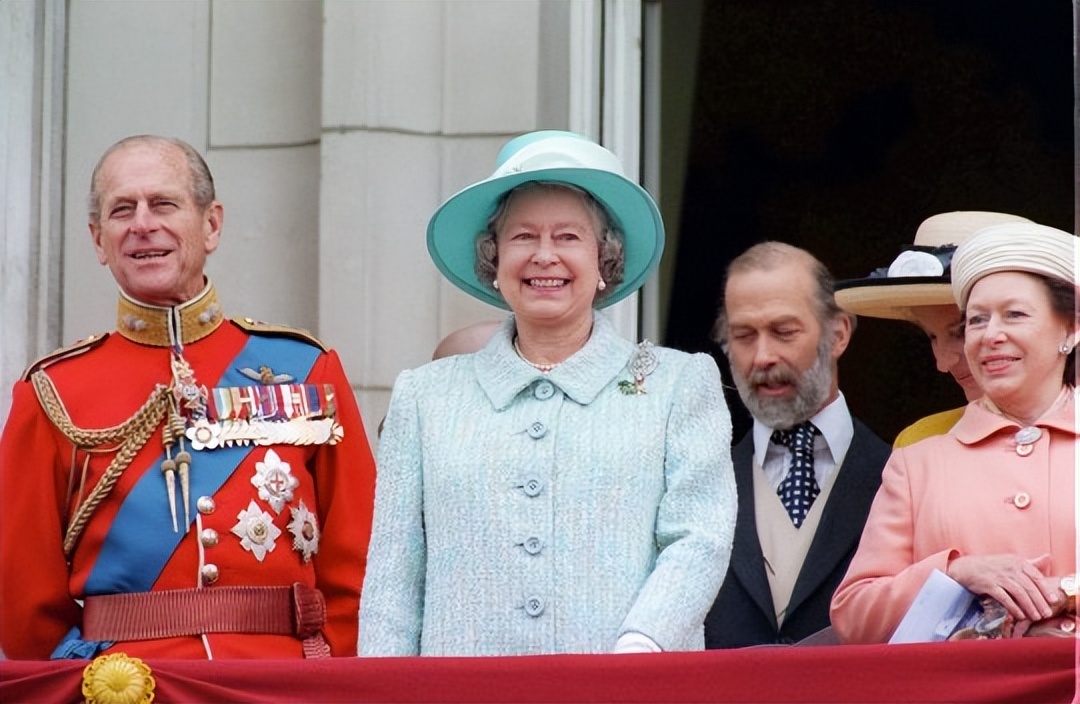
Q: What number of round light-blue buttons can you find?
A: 5